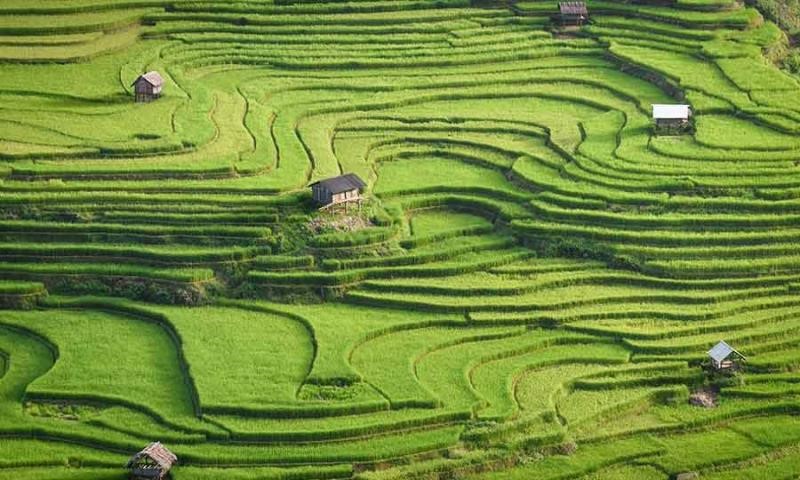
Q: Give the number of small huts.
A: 6